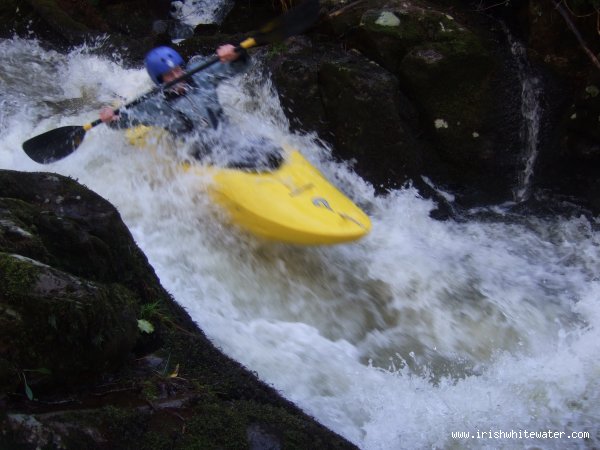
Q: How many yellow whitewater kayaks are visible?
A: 1